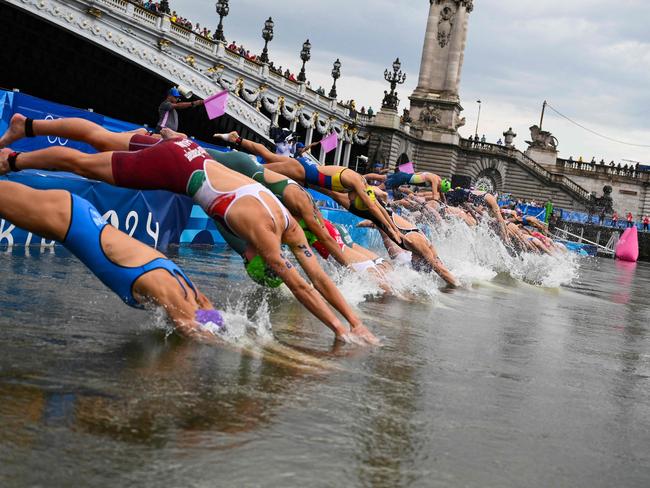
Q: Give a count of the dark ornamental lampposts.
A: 5